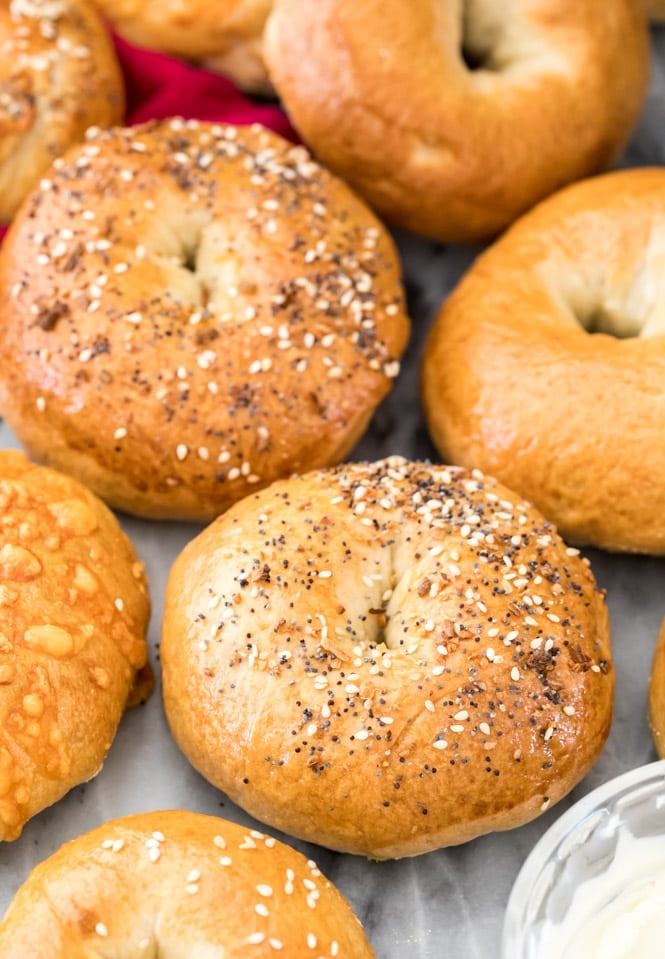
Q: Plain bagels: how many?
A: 2